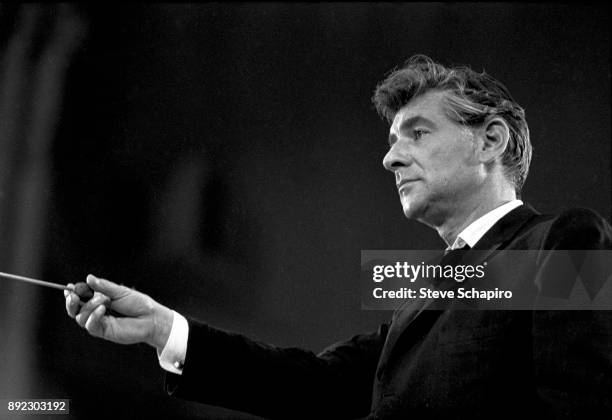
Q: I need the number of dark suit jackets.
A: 1